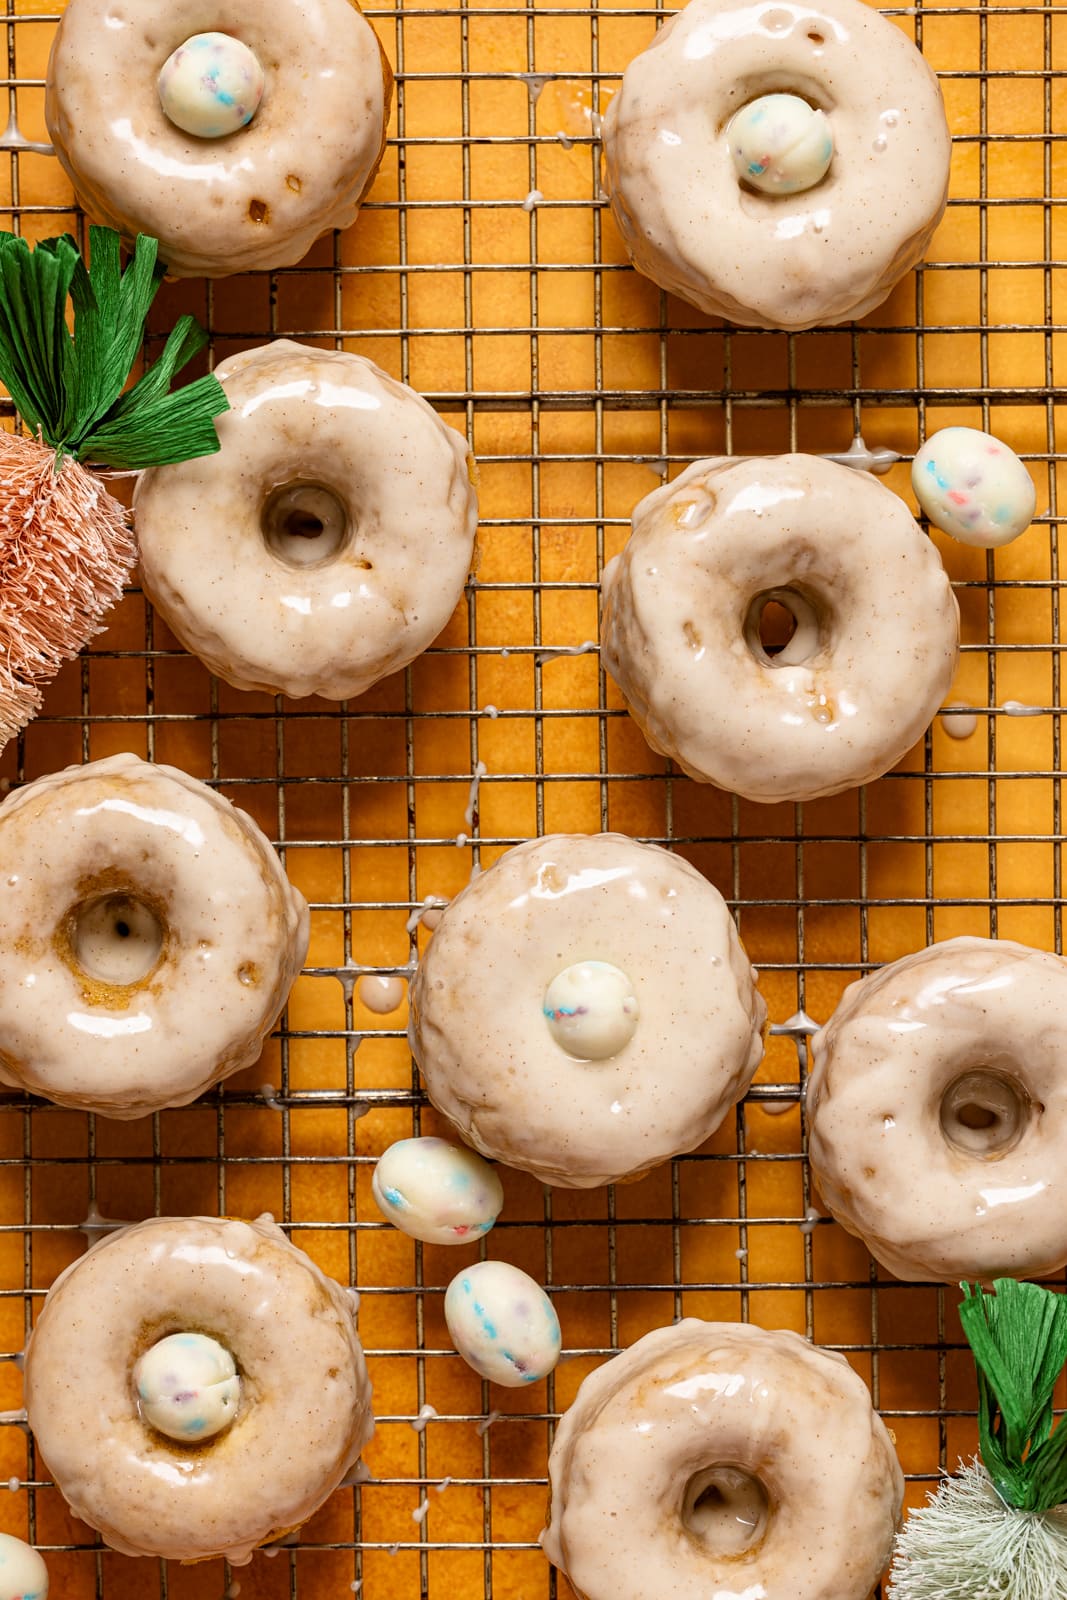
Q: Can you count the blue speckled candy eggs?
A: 8